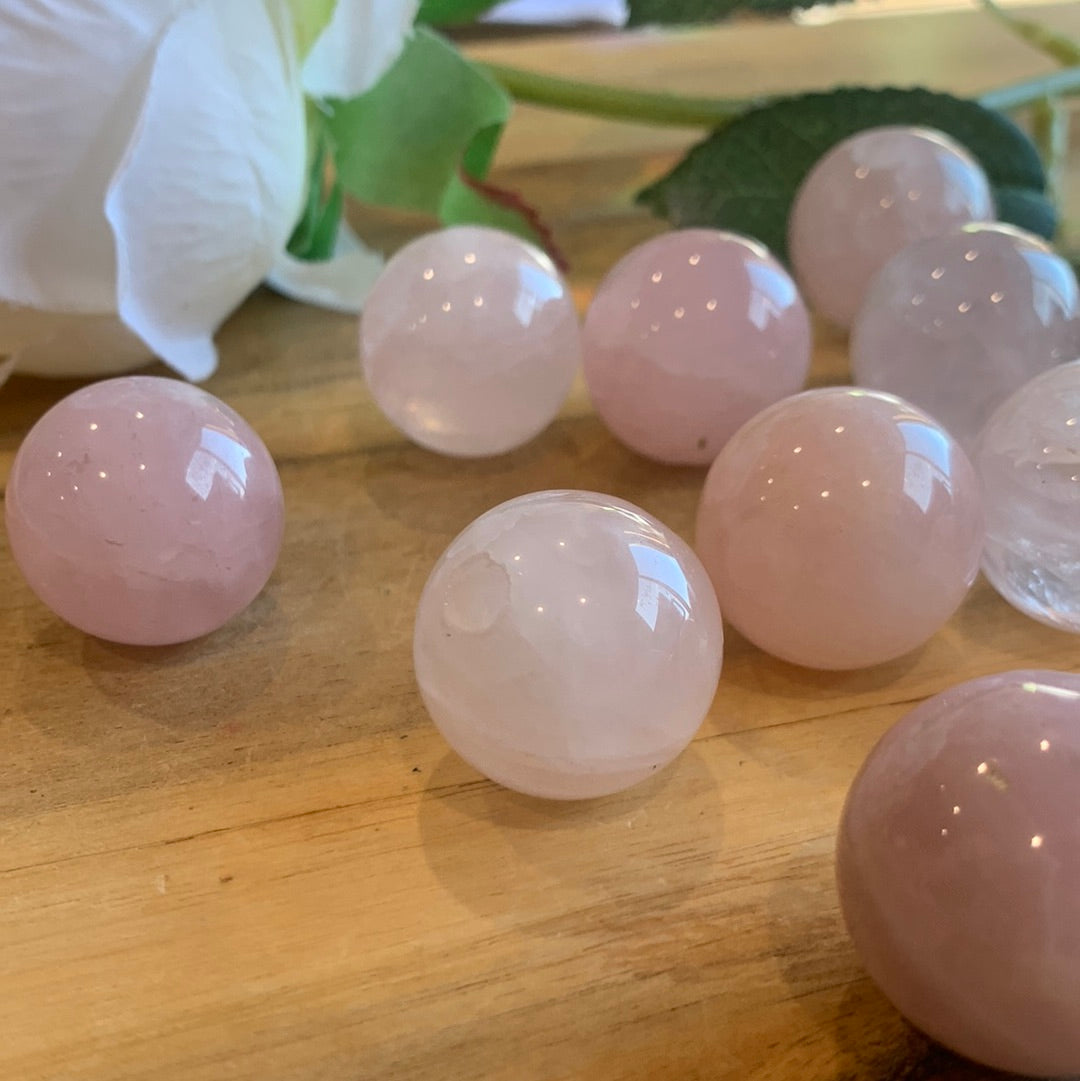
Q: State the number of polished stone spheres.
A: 9